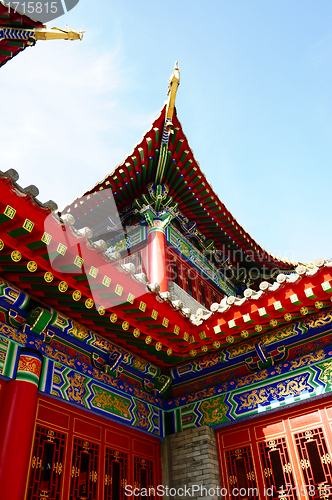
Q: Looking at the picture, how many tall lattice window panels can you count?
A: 7